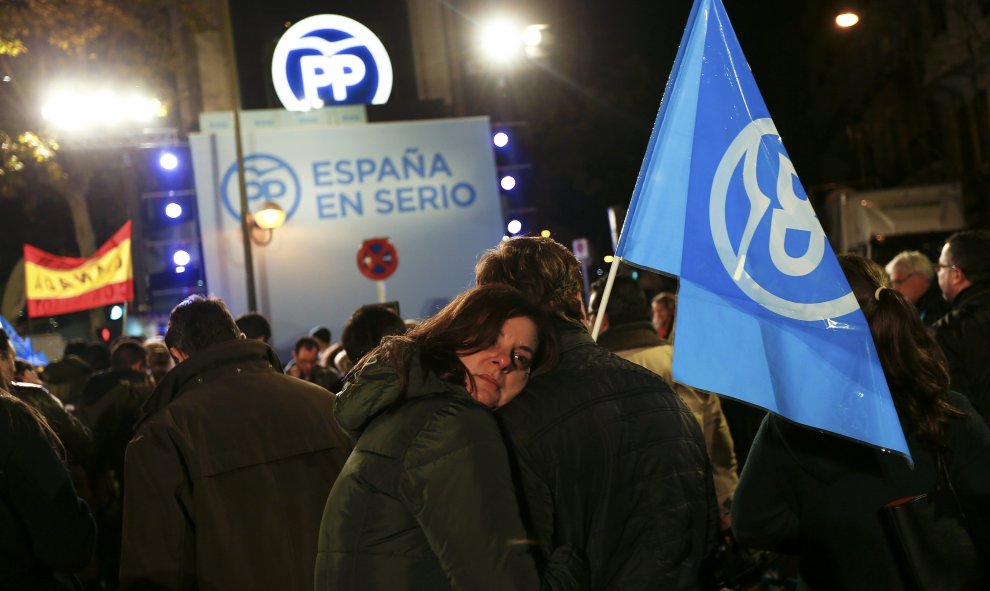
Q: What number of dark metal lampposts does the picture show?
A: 1